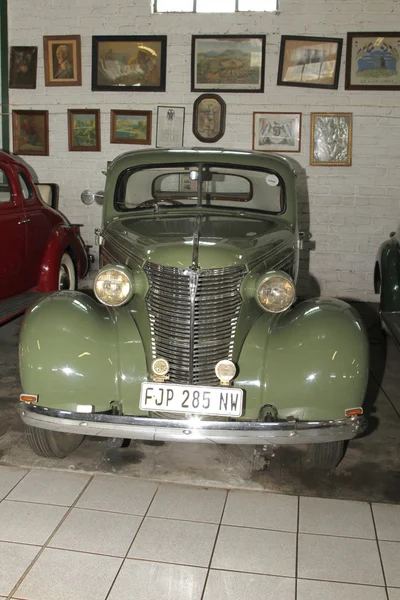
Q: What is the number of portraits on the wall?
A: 13